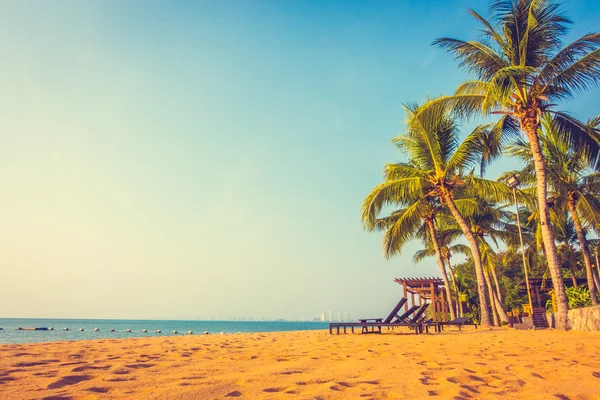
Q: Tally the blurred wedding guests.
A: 0